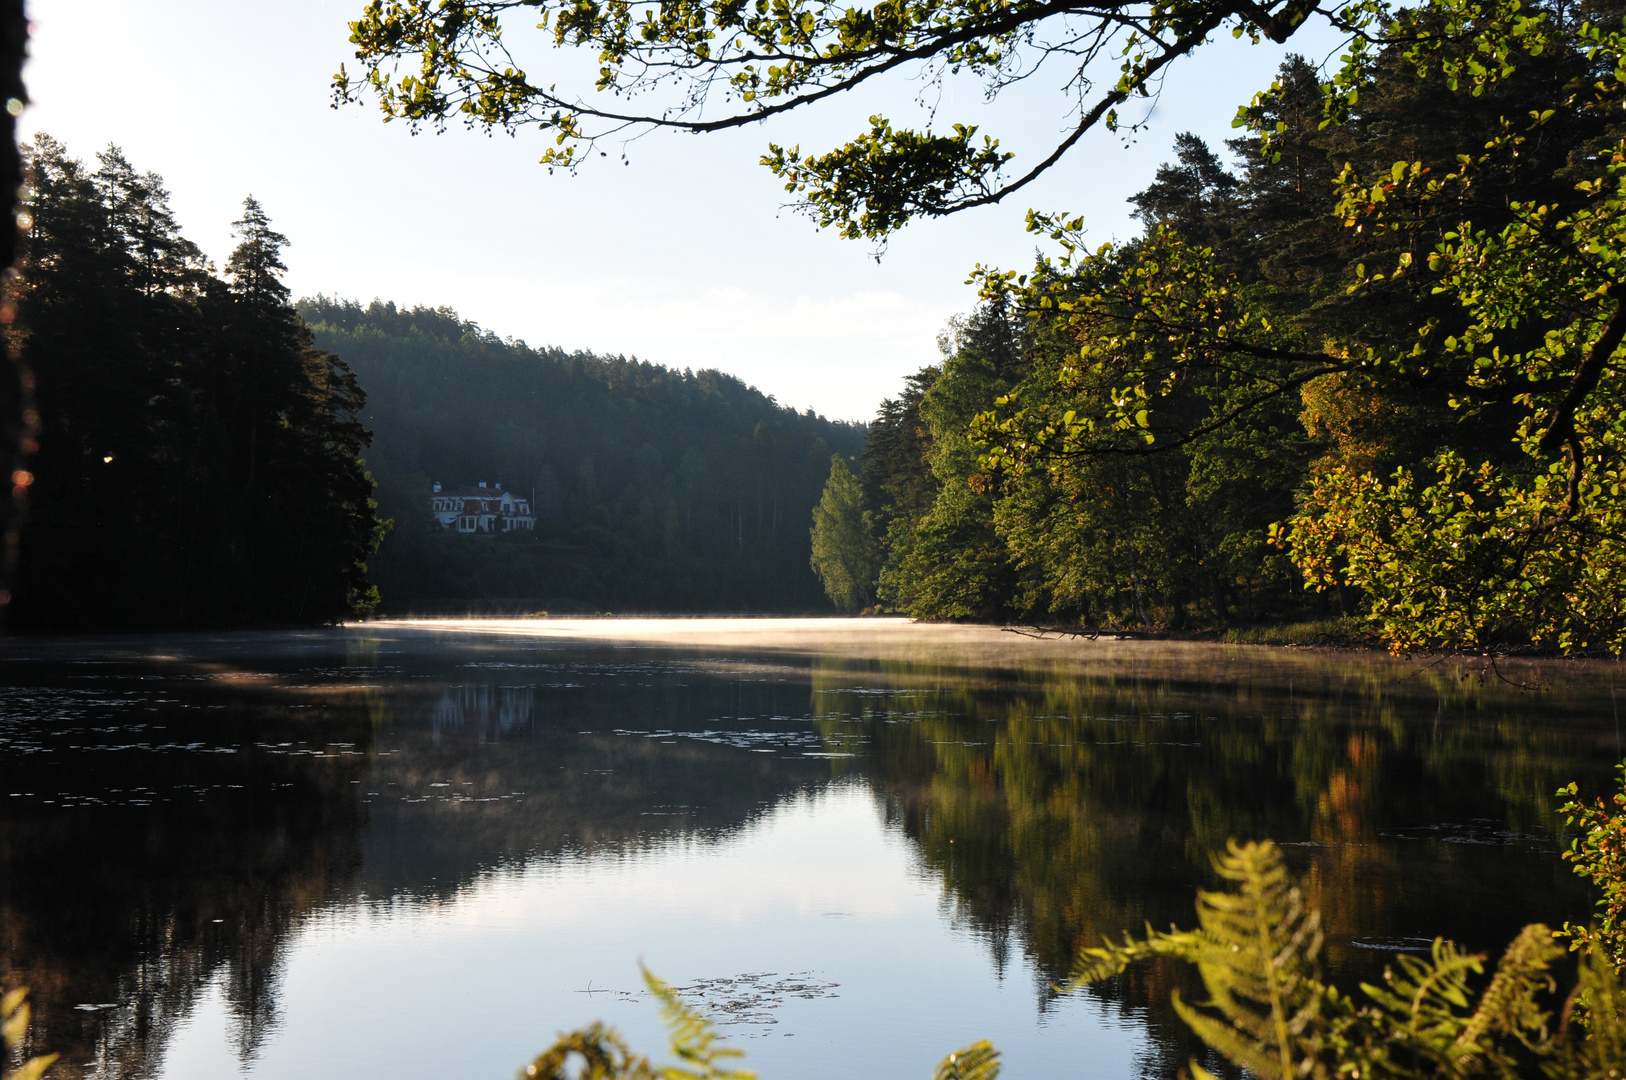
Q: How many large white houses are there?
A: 1